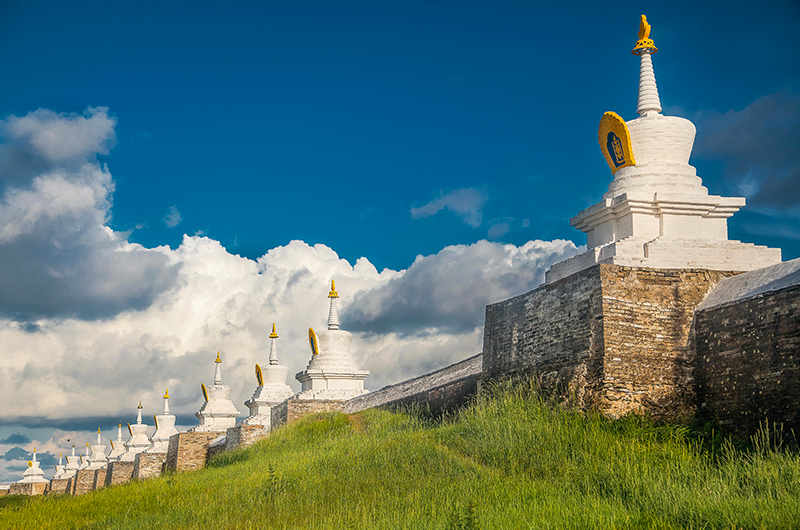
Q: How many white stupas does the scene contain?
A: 12